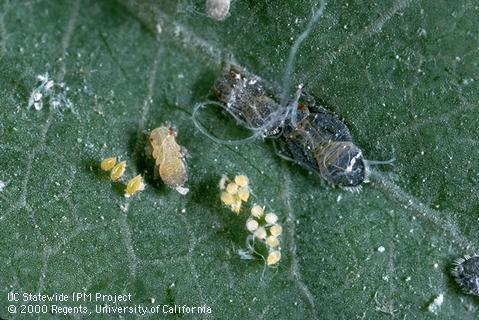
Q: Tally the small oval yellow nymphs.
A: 3